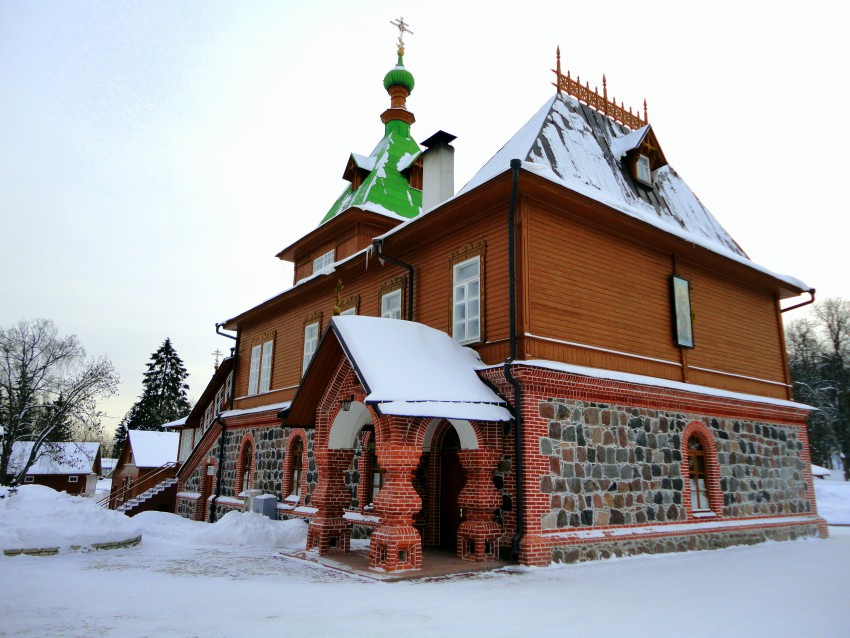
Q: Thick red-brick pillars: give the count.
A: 3